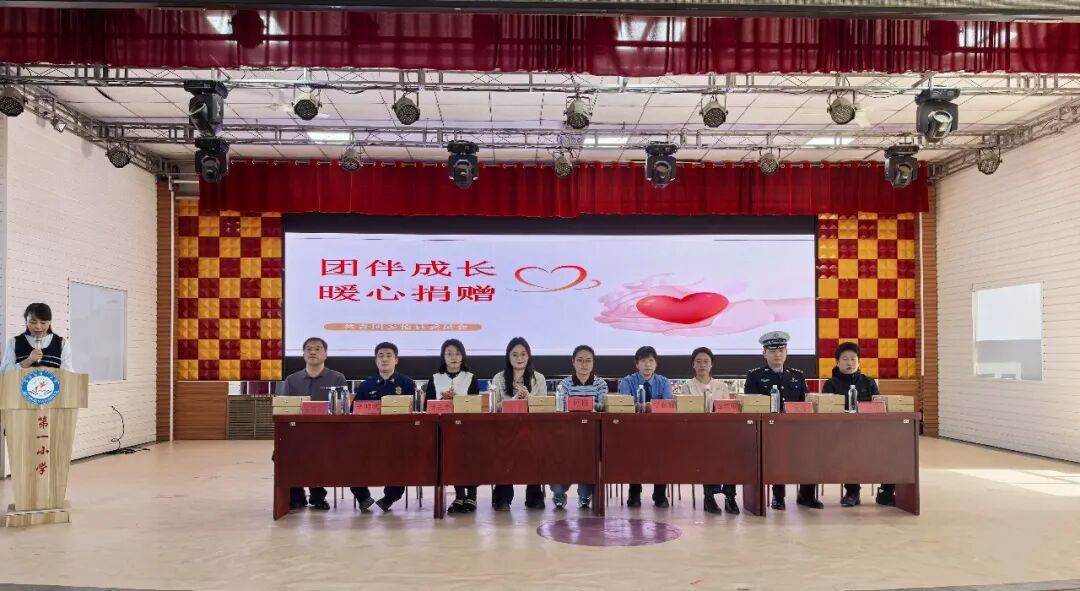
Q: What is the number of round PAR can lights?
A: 11